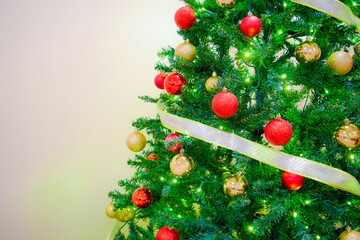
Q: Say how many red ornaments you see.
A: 11